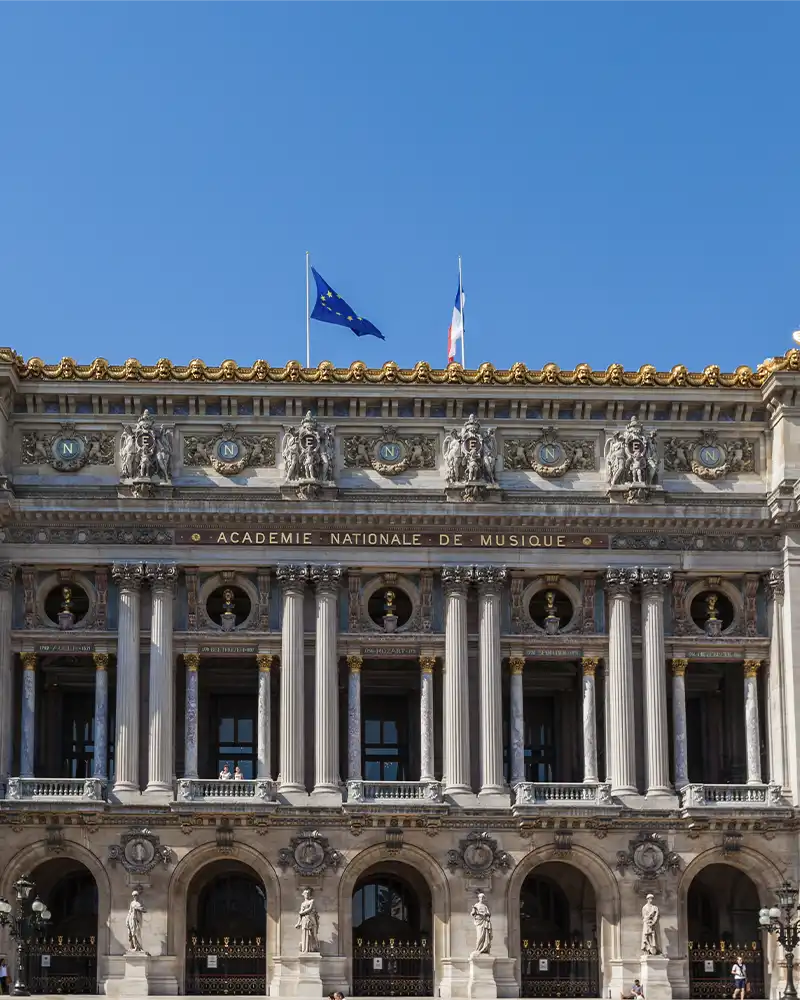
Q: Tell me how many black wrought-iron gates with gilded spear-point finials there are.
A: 5